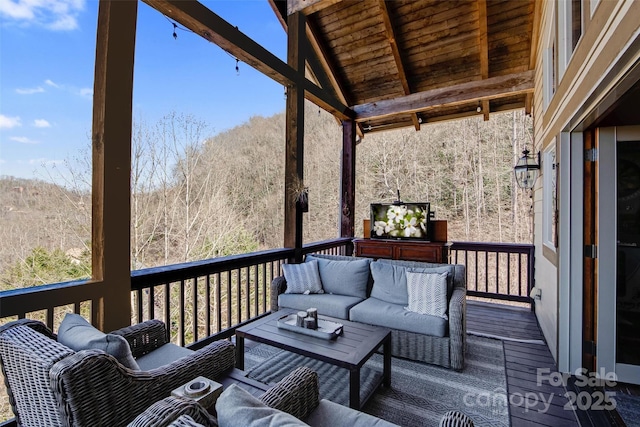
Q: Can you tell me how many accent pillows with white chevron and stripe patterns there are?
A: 2